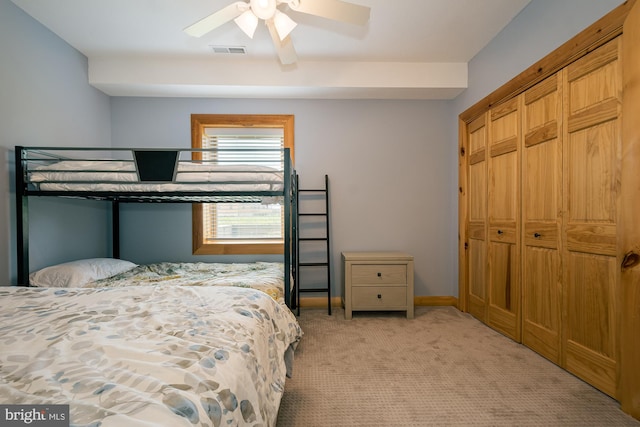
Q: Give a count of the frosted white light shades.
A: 3